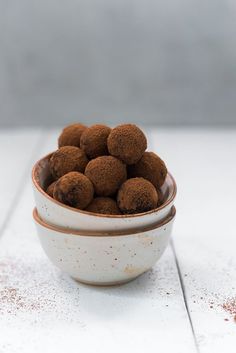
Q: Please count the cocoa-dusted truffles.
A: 10